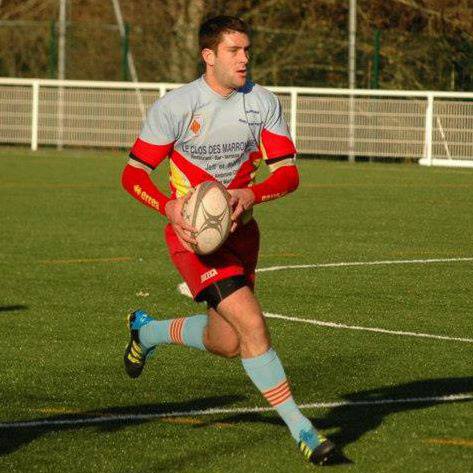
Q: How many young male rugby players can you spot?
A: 1